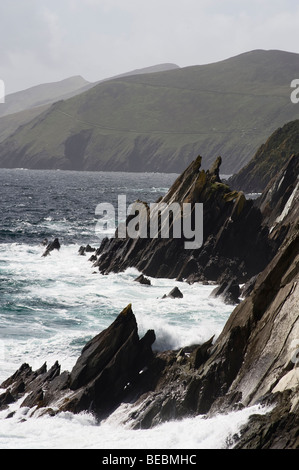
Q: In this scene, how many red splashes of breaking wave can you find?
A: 0